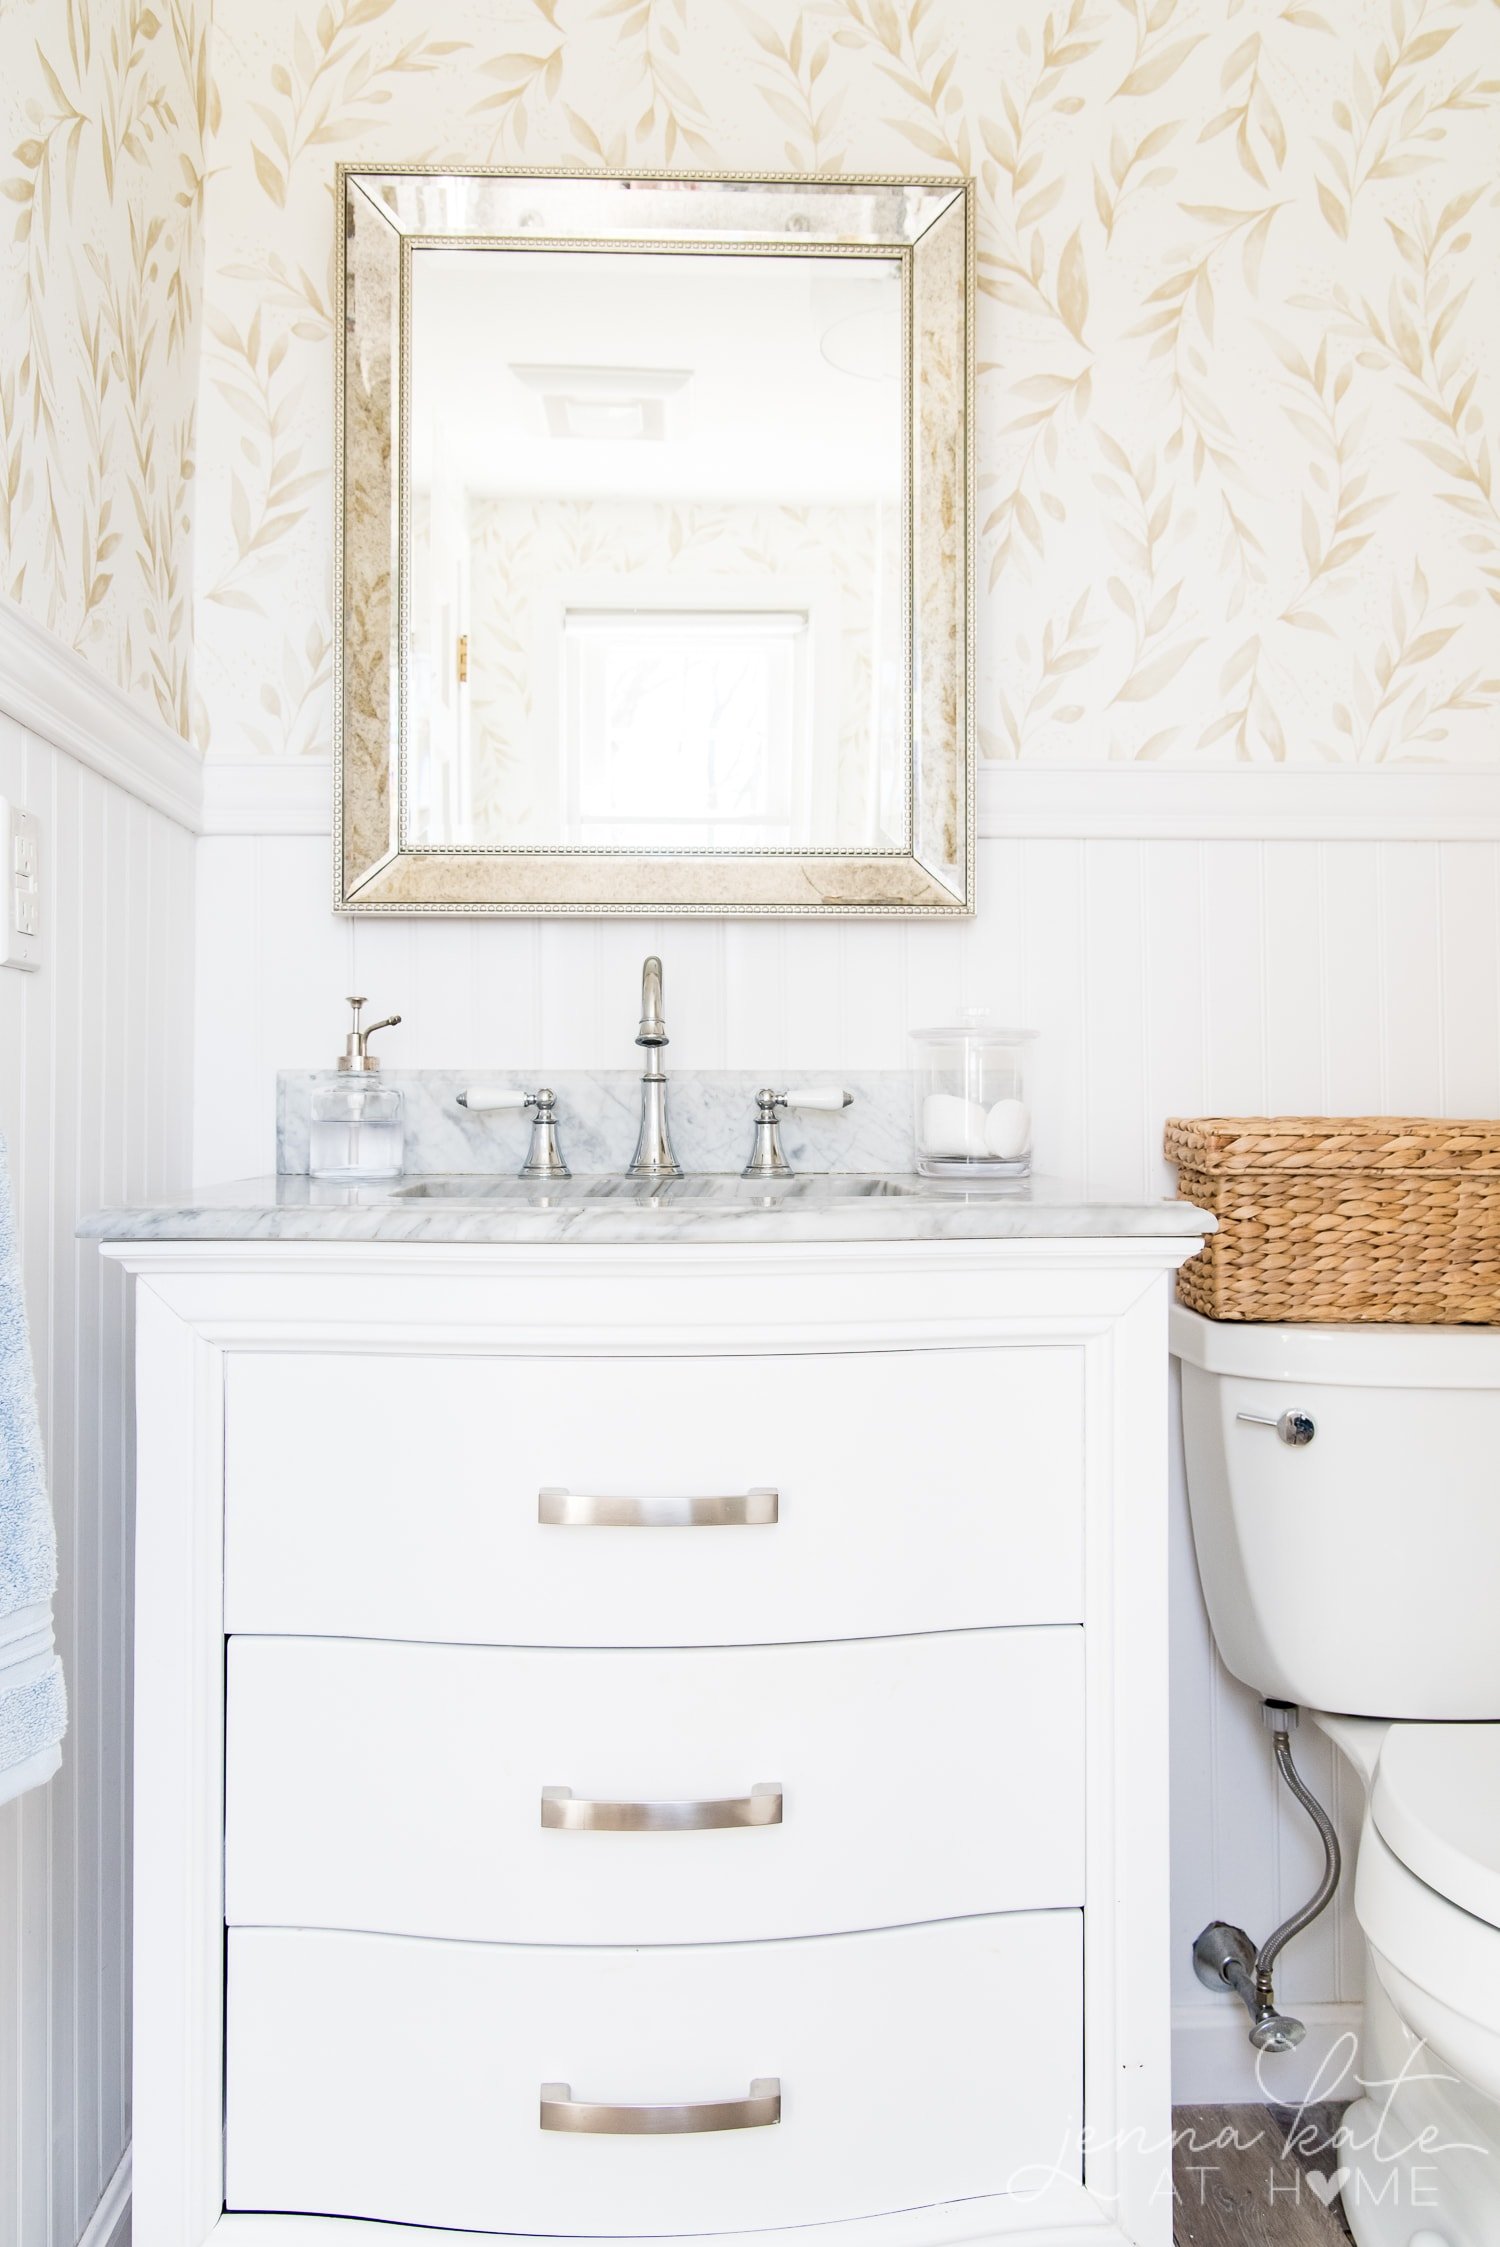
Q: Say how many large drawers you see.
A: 3